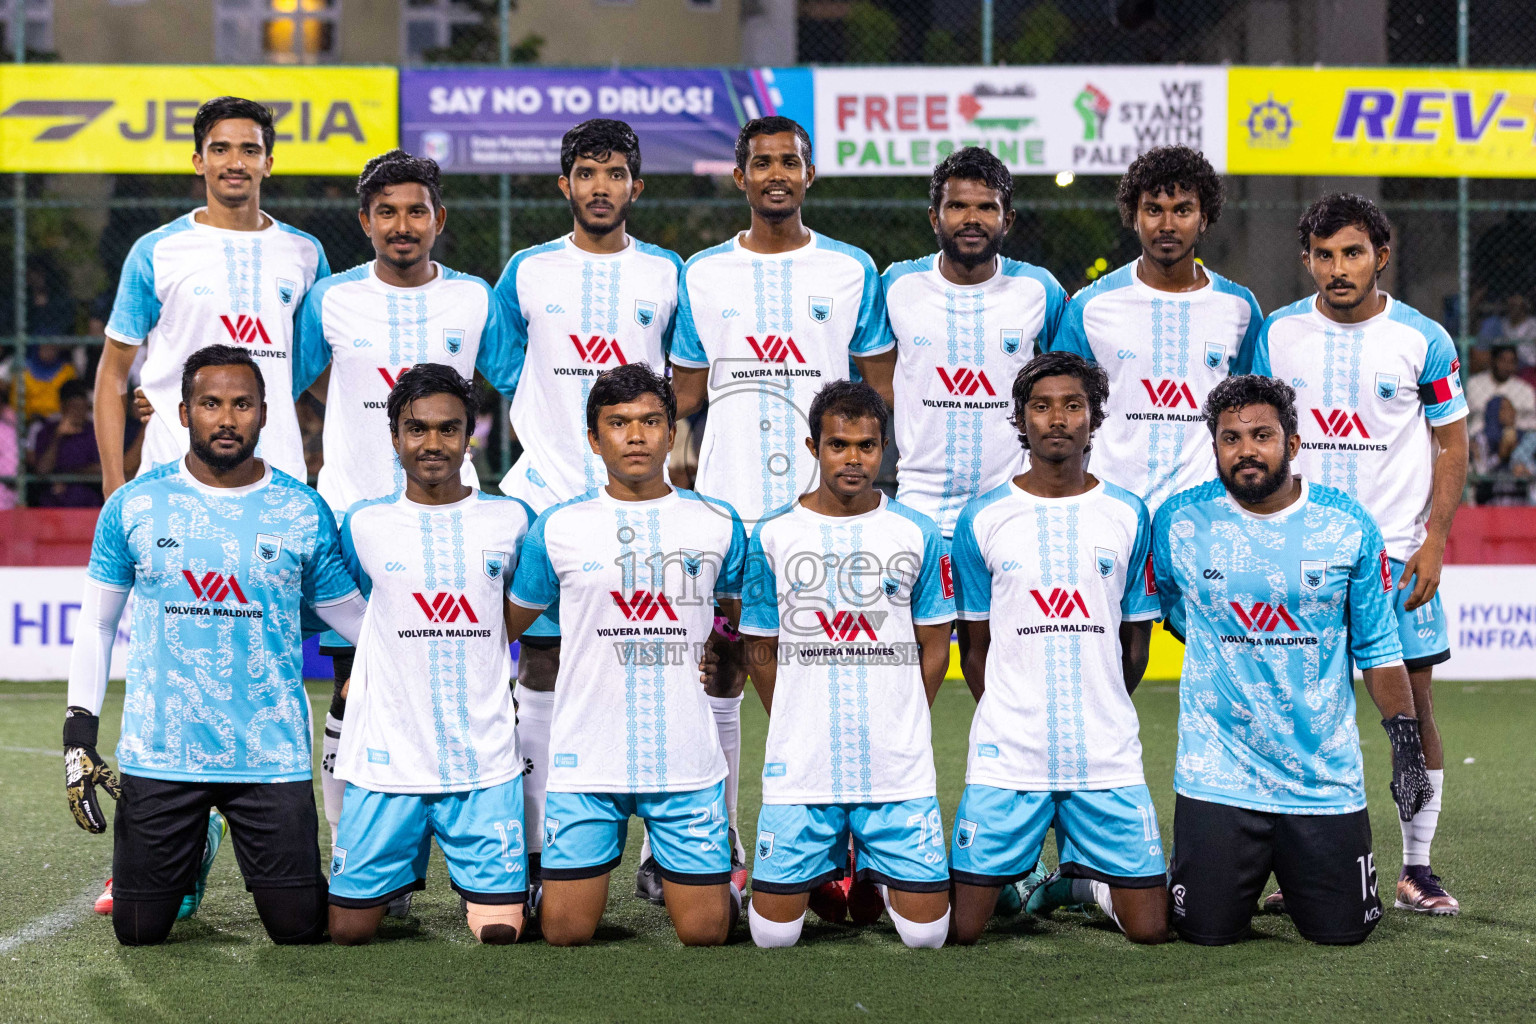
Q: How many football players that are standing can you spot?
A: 7